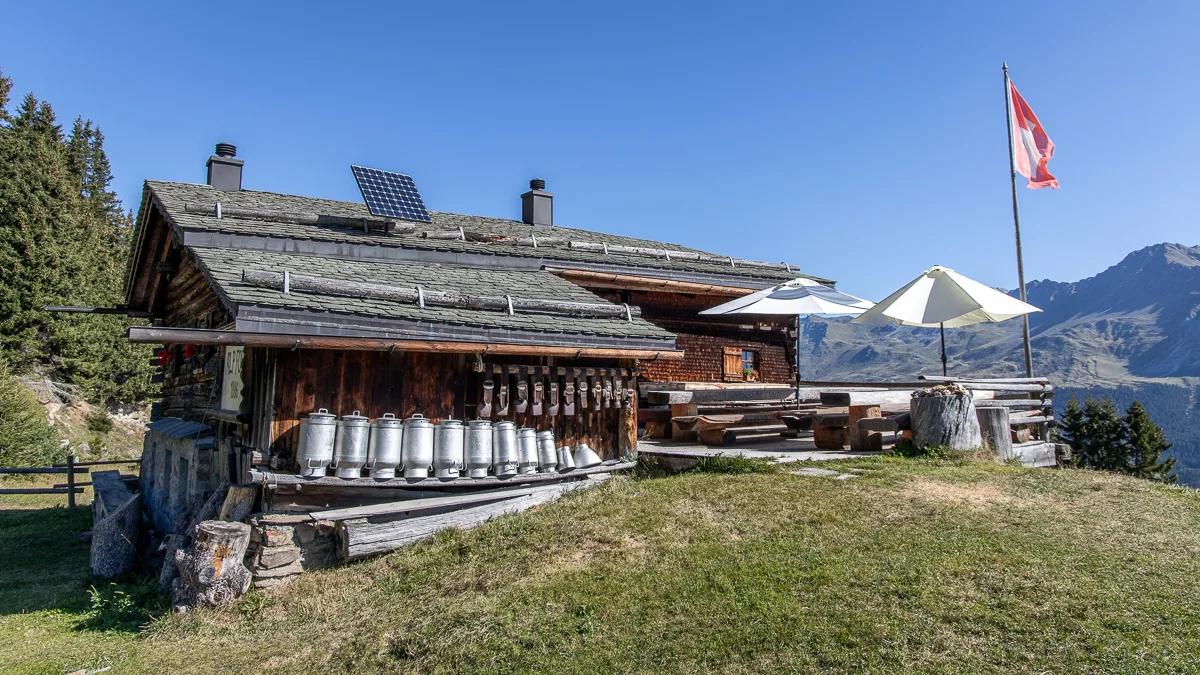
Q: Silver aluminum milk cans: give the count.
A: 9